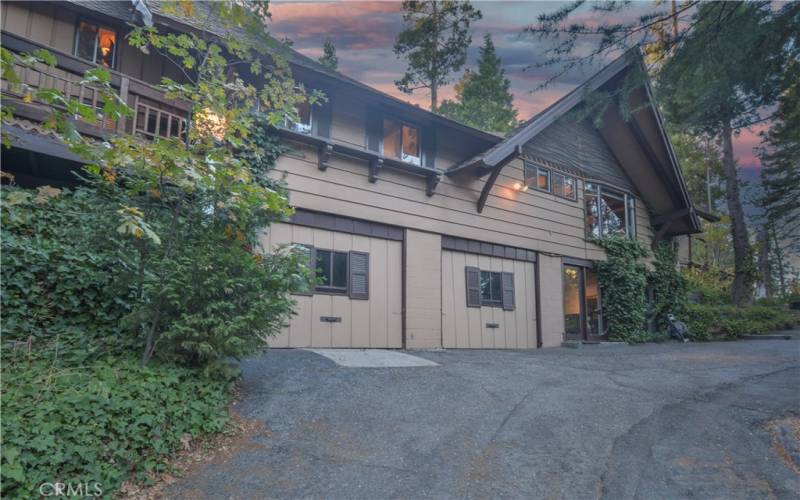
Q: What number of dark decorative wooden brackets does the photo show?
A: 5